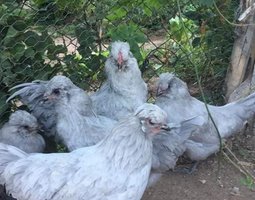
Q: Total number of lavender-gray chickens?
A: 5